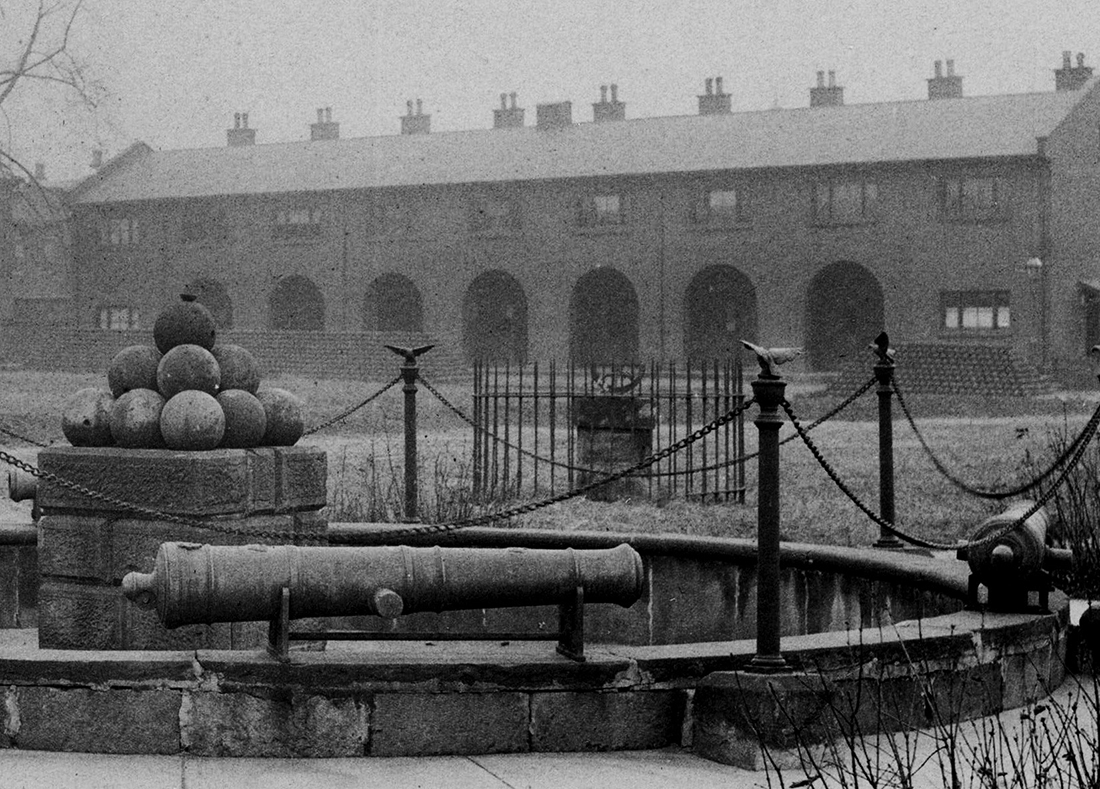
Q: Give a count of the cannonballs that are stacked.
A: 9